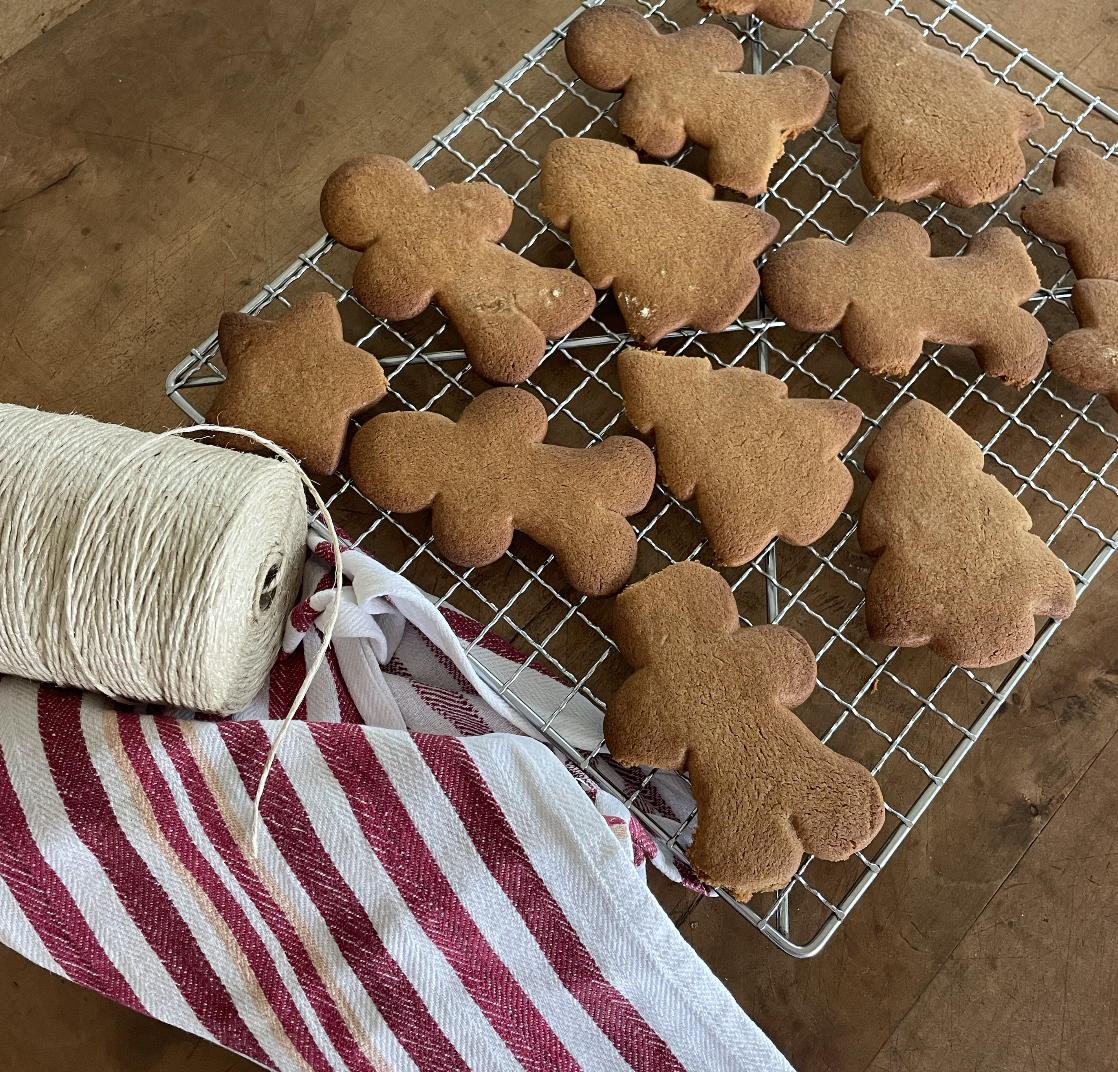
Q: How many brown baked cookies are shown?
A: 13